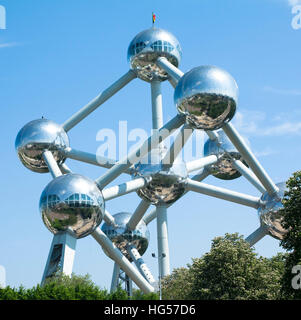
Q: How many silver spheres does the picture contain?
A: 8